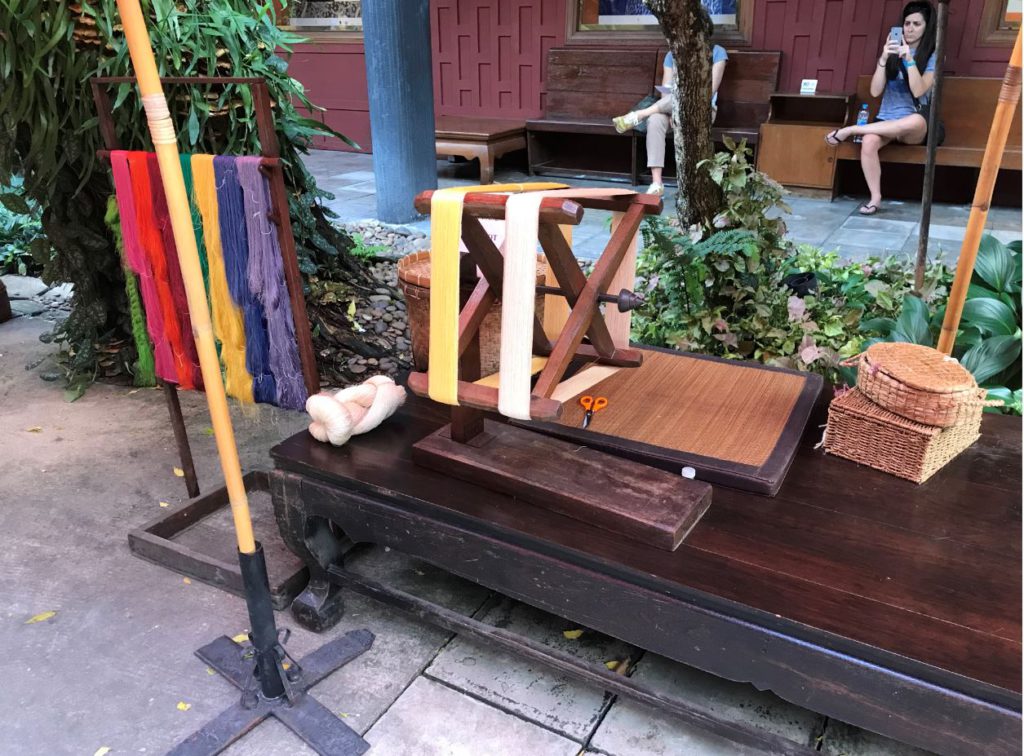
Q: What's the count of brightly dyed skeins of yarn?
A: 8